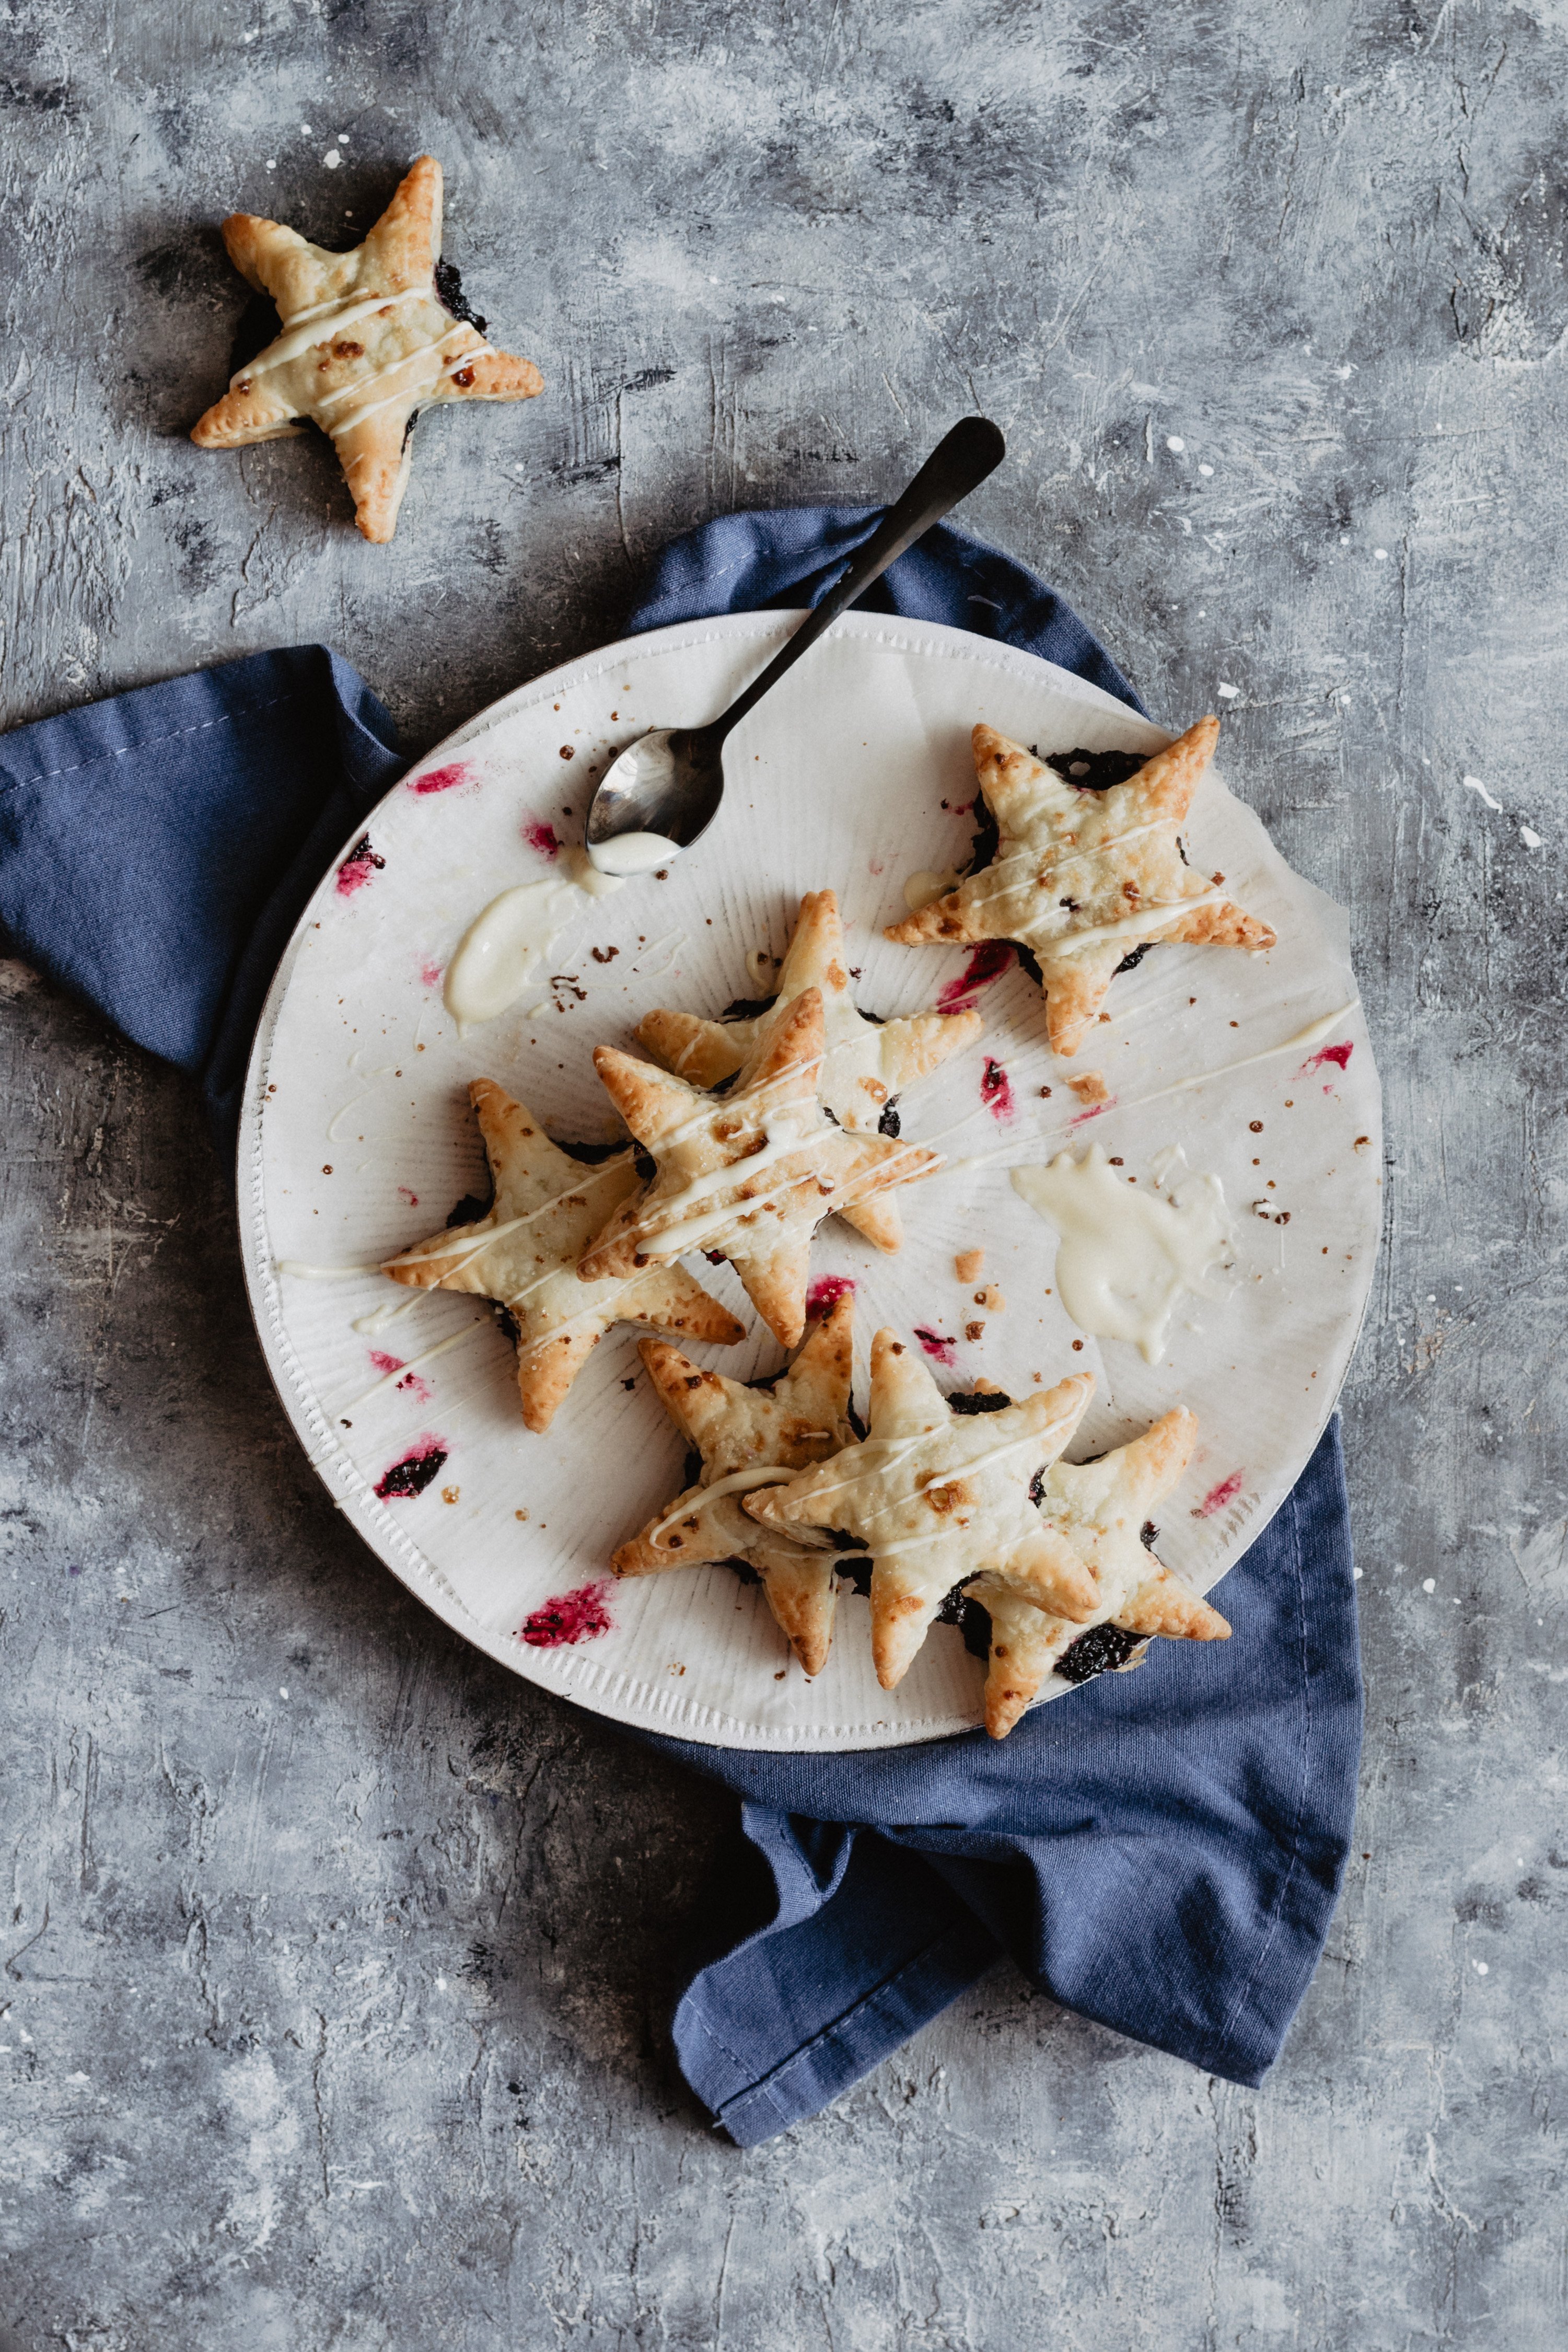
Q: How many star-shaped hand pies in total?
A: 8